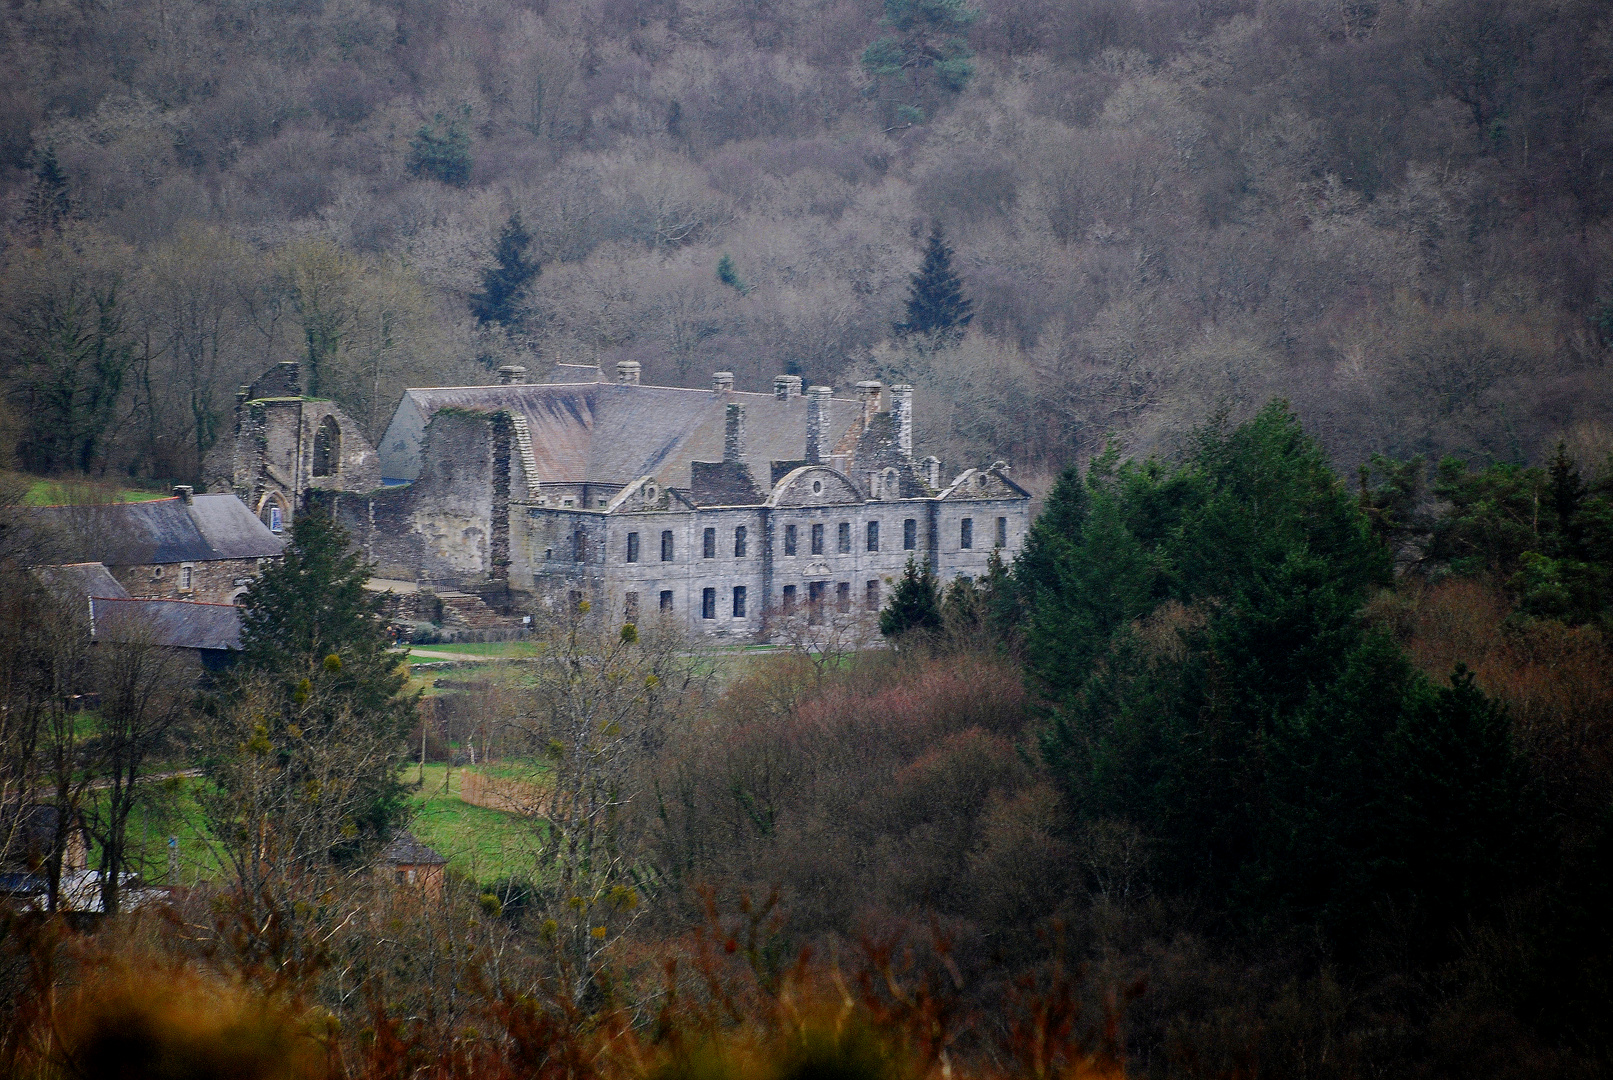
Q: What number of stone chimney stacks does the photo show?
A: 9